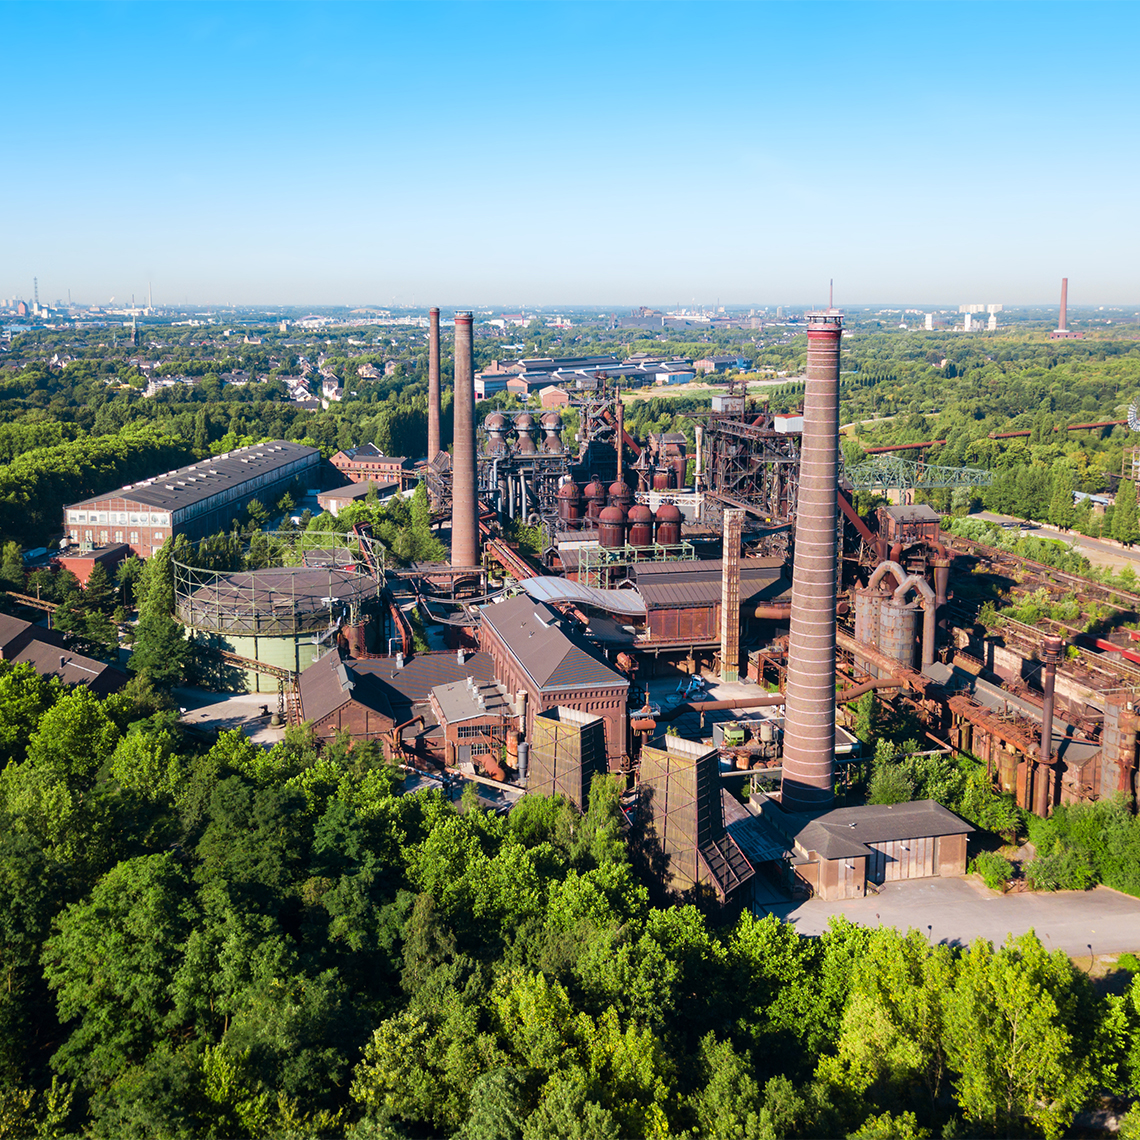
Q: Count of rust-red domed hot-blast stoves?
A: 6